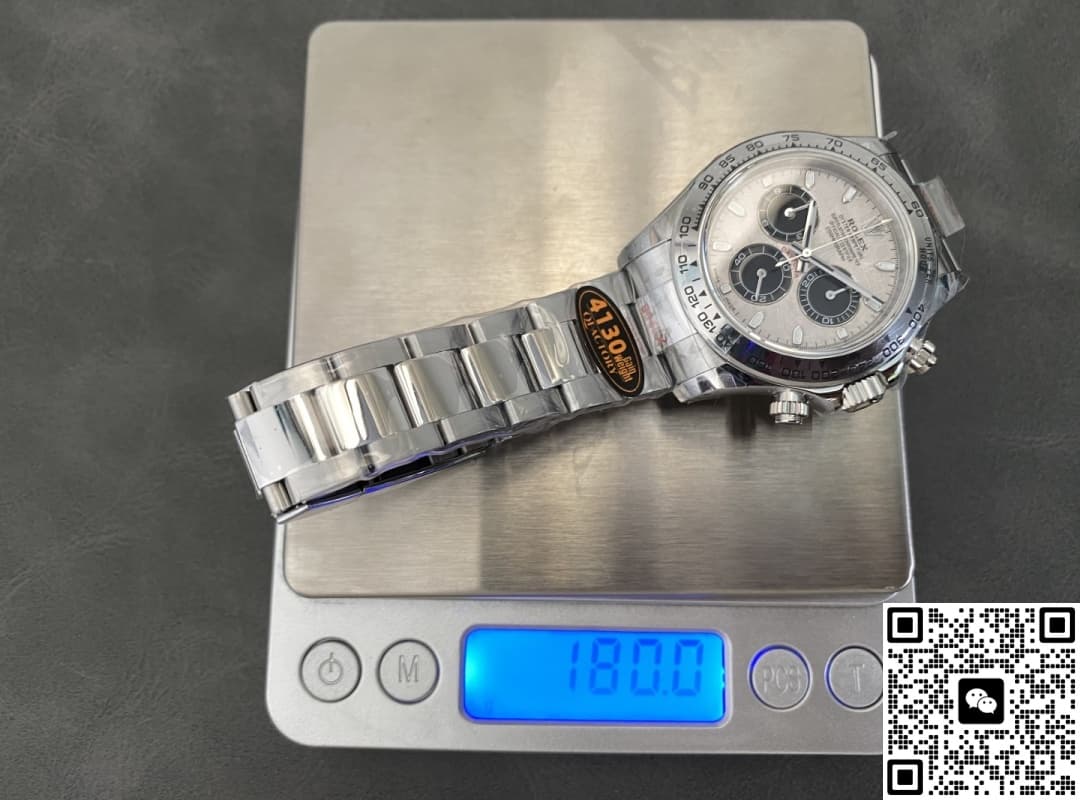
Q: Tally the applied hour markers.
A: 11